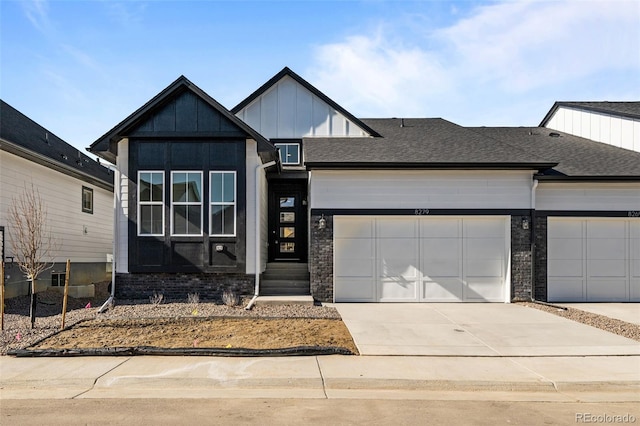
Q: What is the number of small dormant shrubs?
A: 3